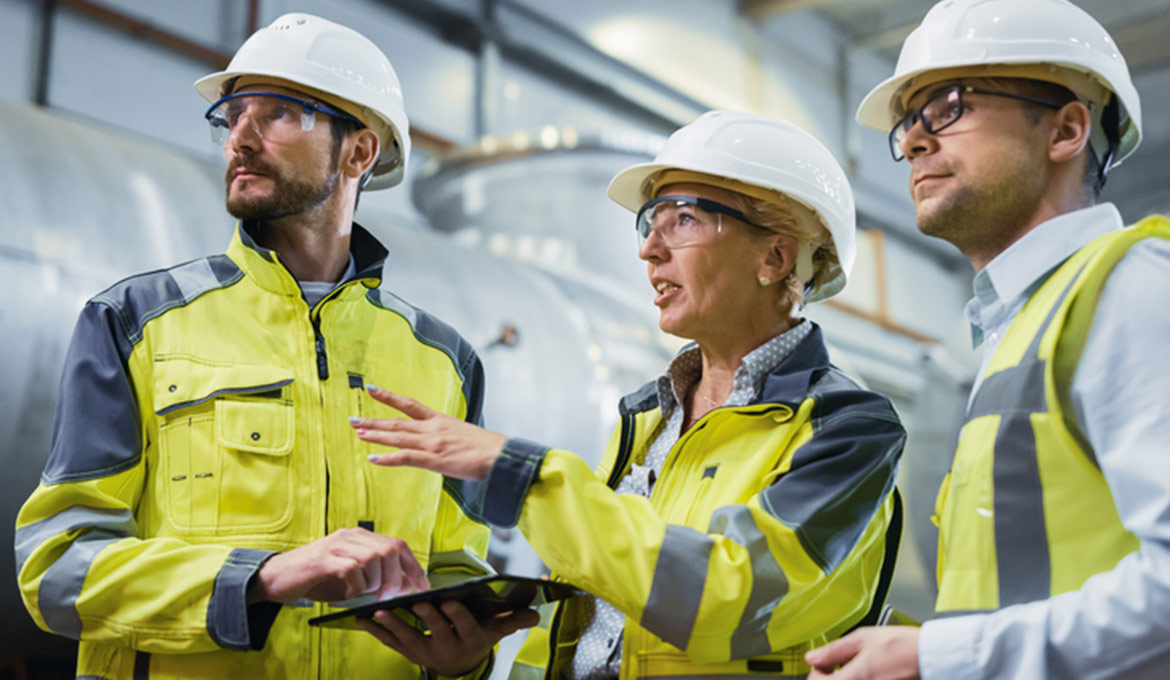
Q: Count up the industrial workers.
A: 3